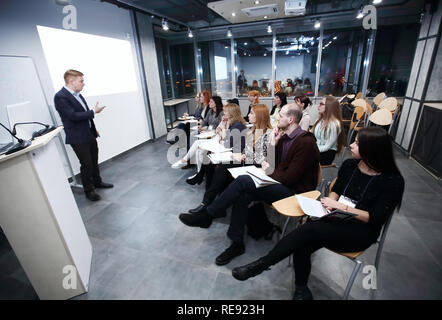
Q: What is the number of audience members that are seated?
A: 12